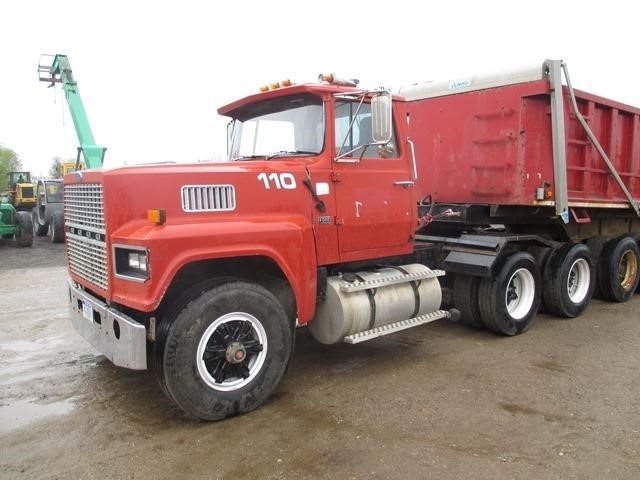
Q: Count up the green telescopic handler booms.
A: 1